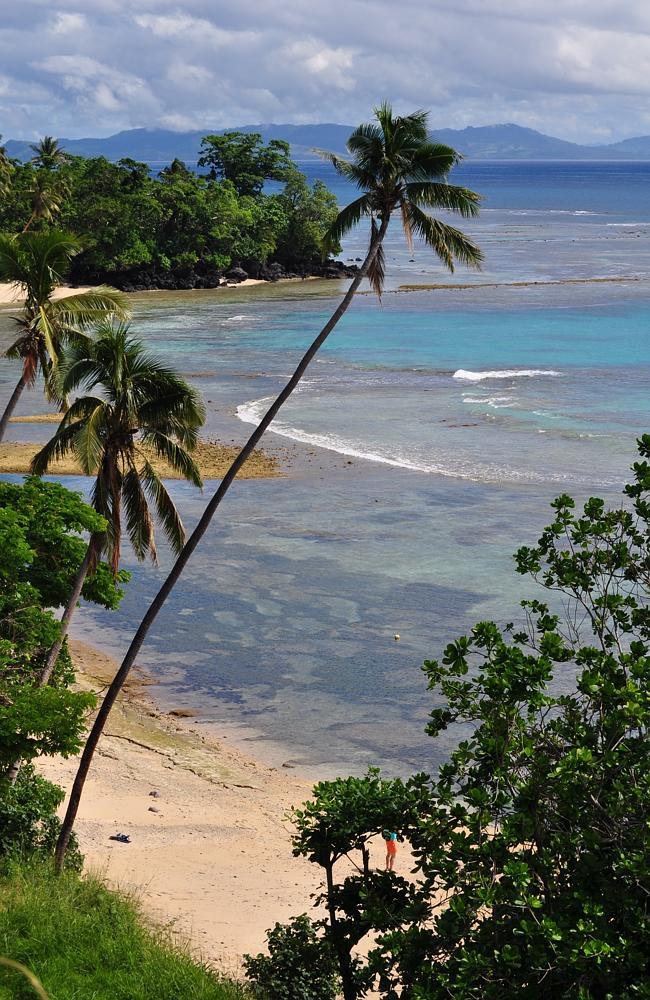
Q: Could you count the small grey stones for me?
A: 2